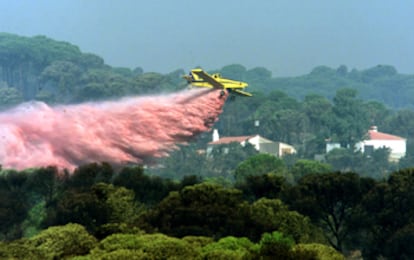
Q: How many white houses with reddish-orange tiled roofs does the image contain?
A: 2